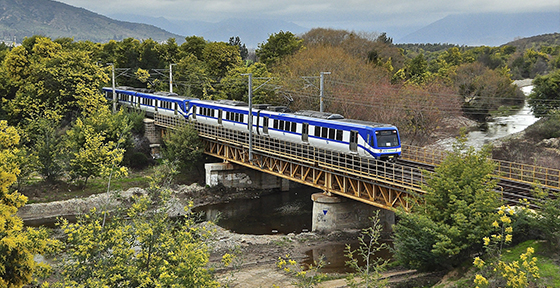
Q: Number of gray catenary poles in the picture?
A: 4